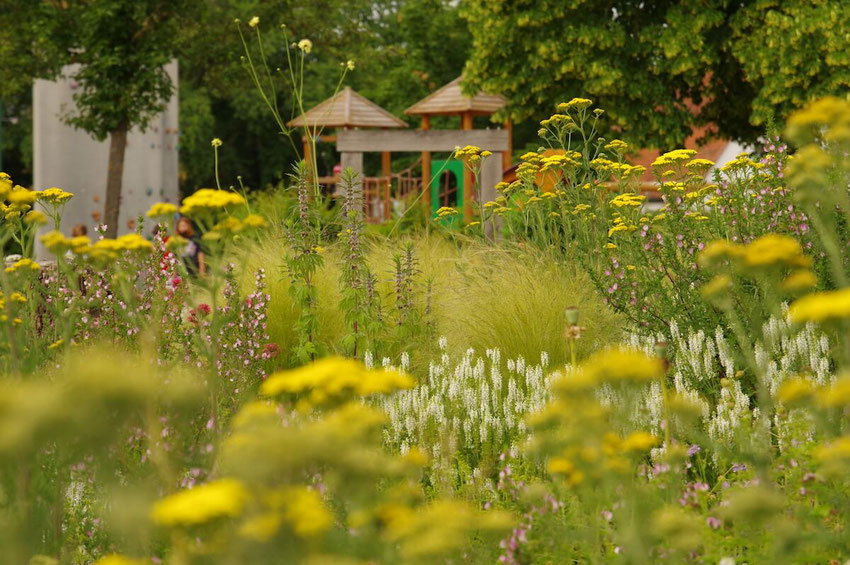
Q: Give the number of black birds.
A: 0